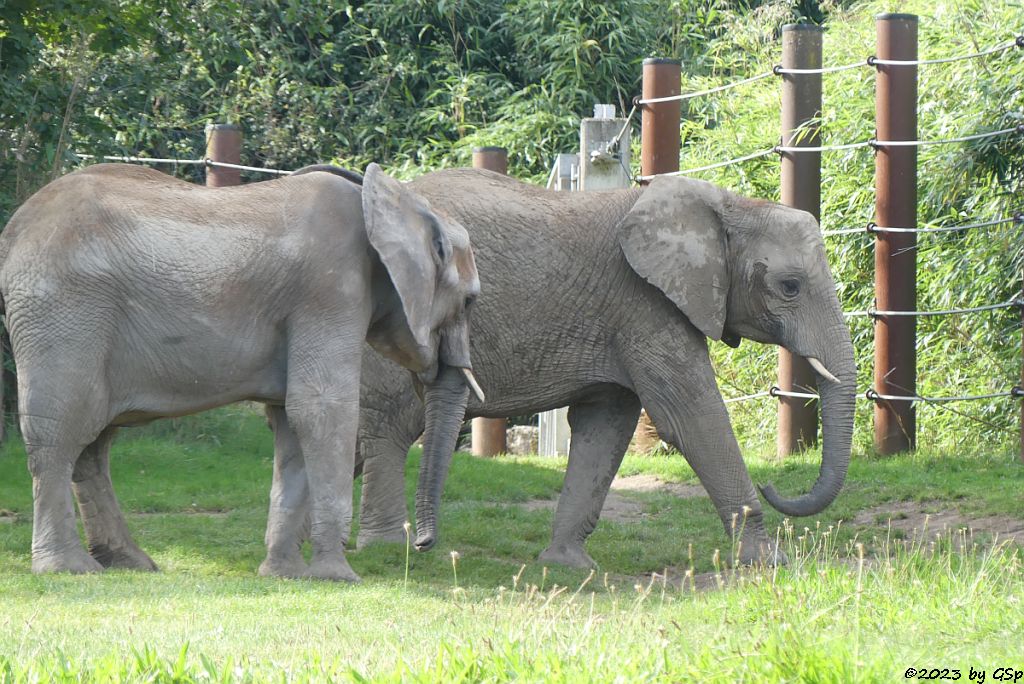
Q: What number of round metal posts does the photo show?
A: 5